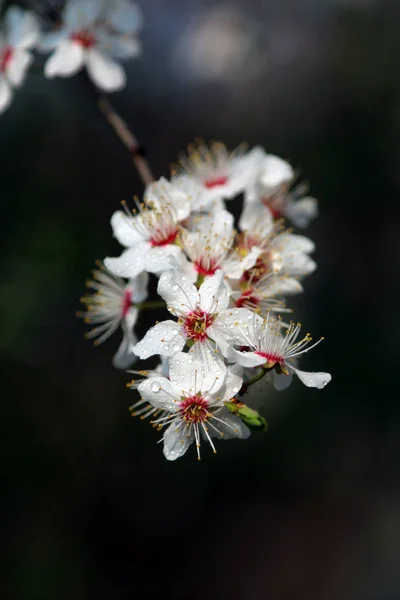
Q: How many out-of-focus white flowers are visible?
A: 2